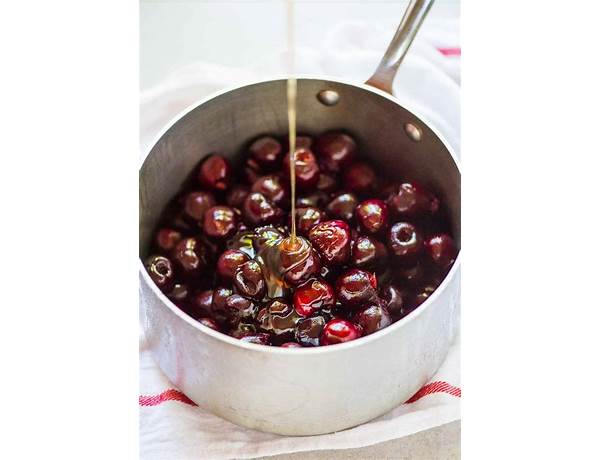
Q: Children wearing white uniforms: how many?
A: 0